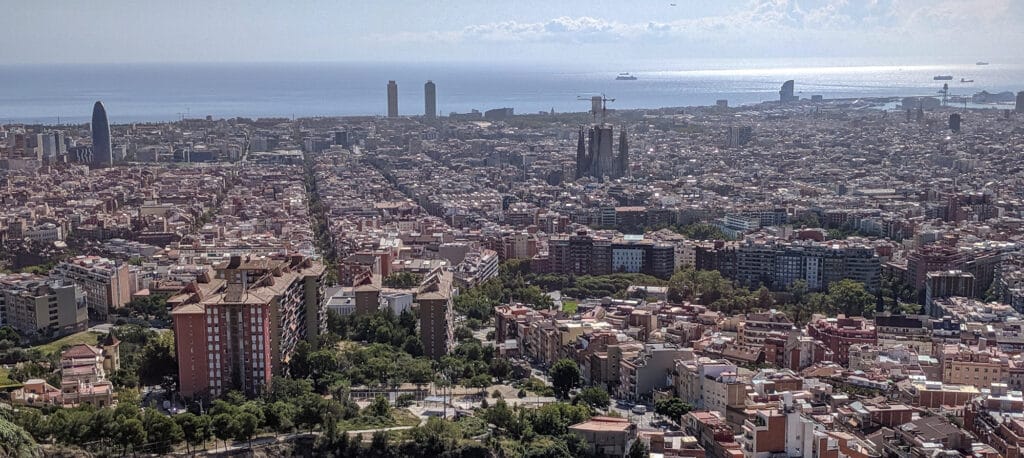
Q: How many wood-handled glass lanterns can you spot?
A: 0